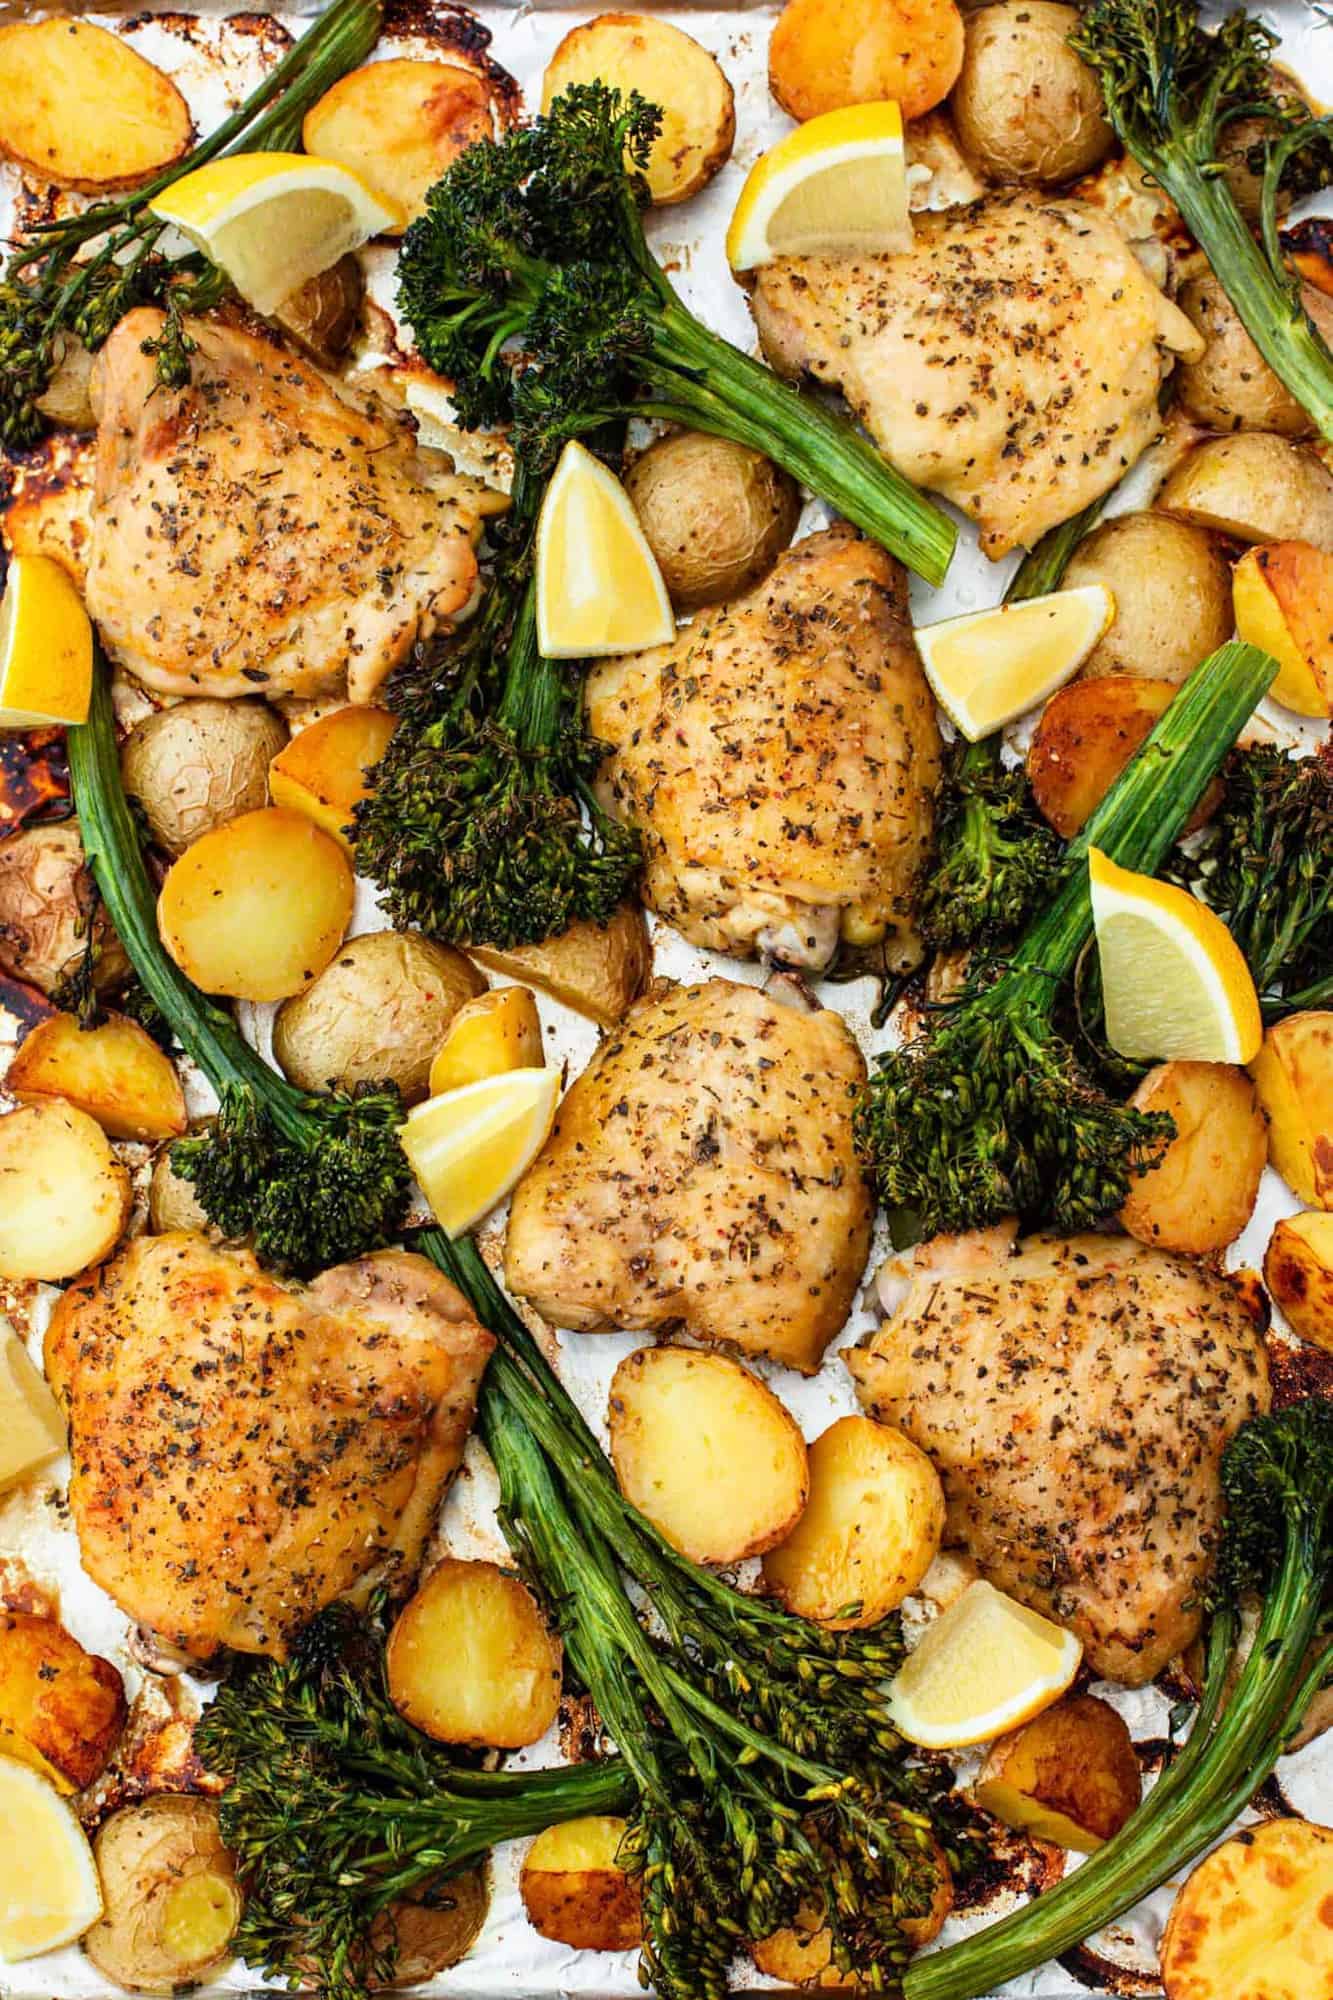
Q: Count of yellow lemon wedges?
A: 10